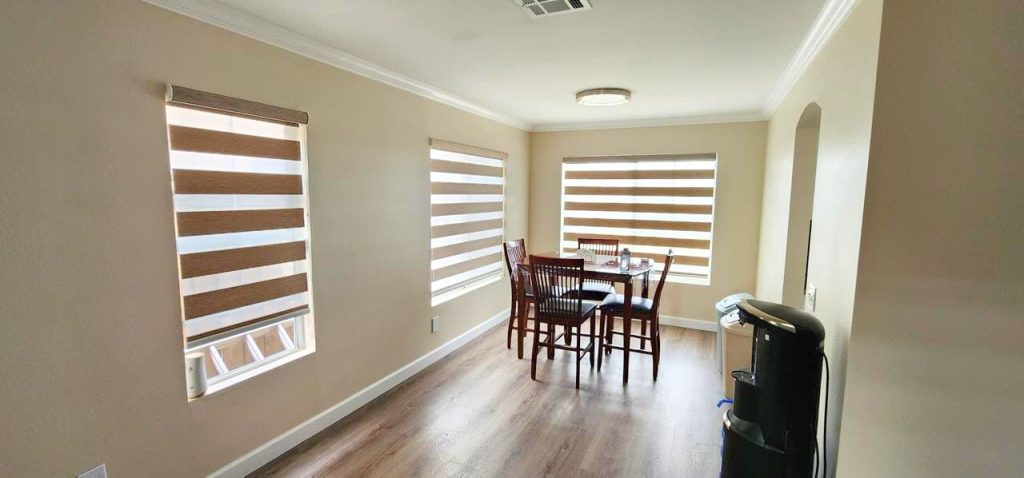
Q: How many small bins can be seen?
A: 2